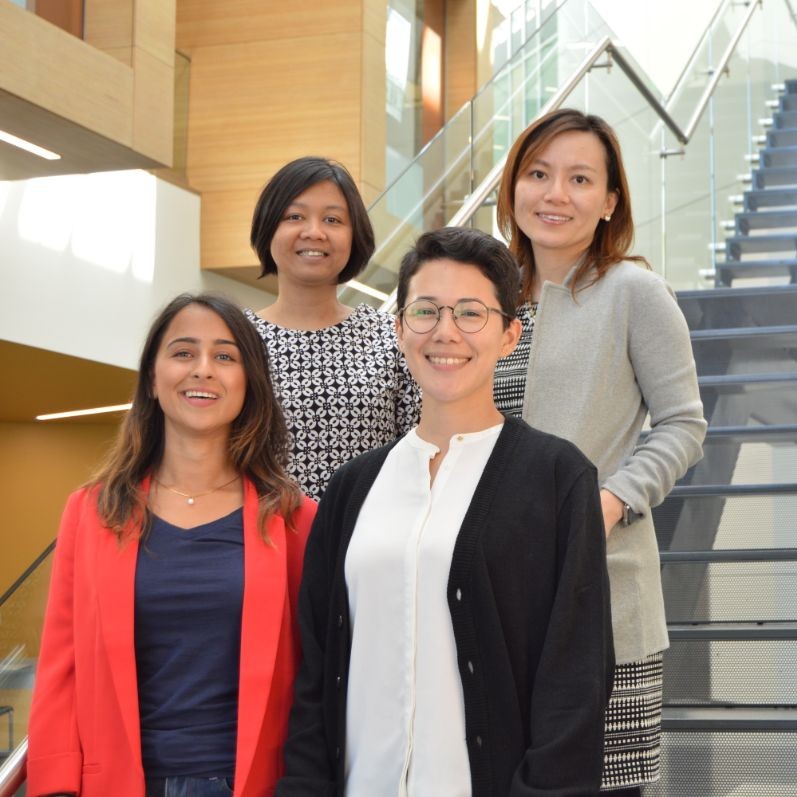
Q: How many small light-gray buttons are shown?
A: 3